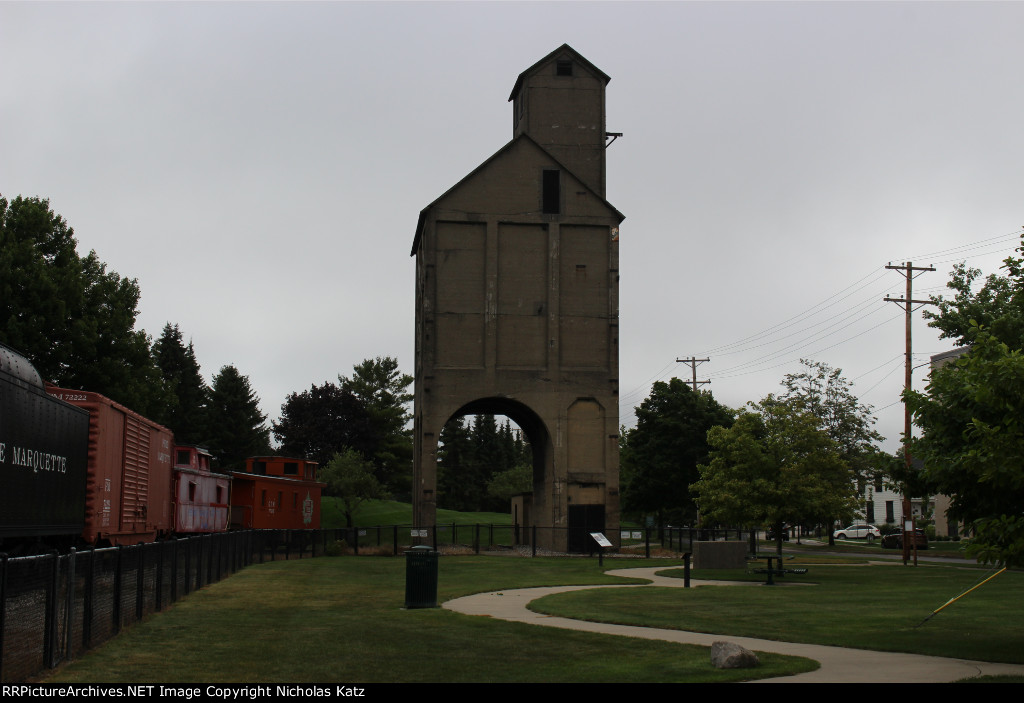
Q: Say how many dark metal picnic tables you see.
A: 1